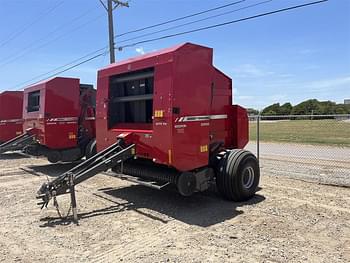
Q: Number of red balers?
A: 3